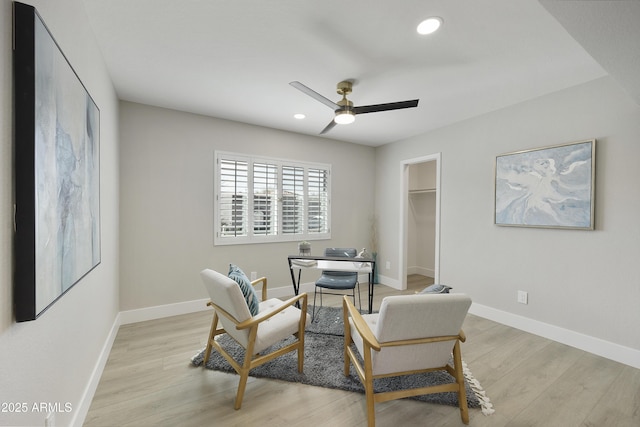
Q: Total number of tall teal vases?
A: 1